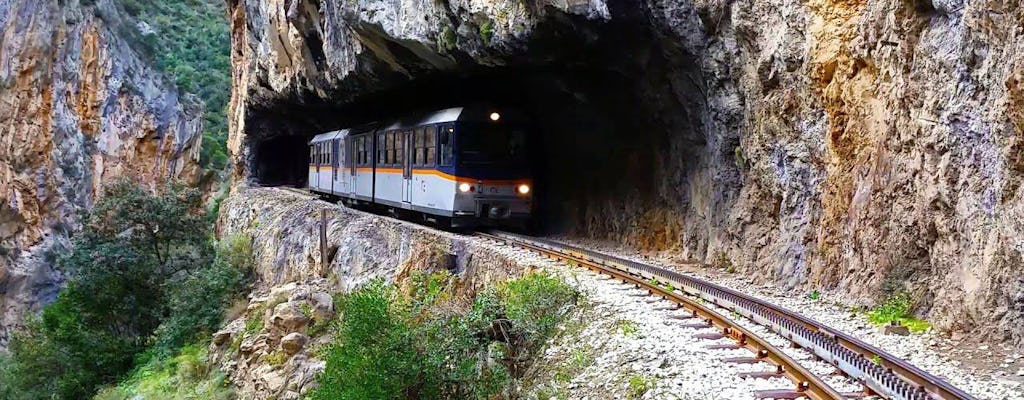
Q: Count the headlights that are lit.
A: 3